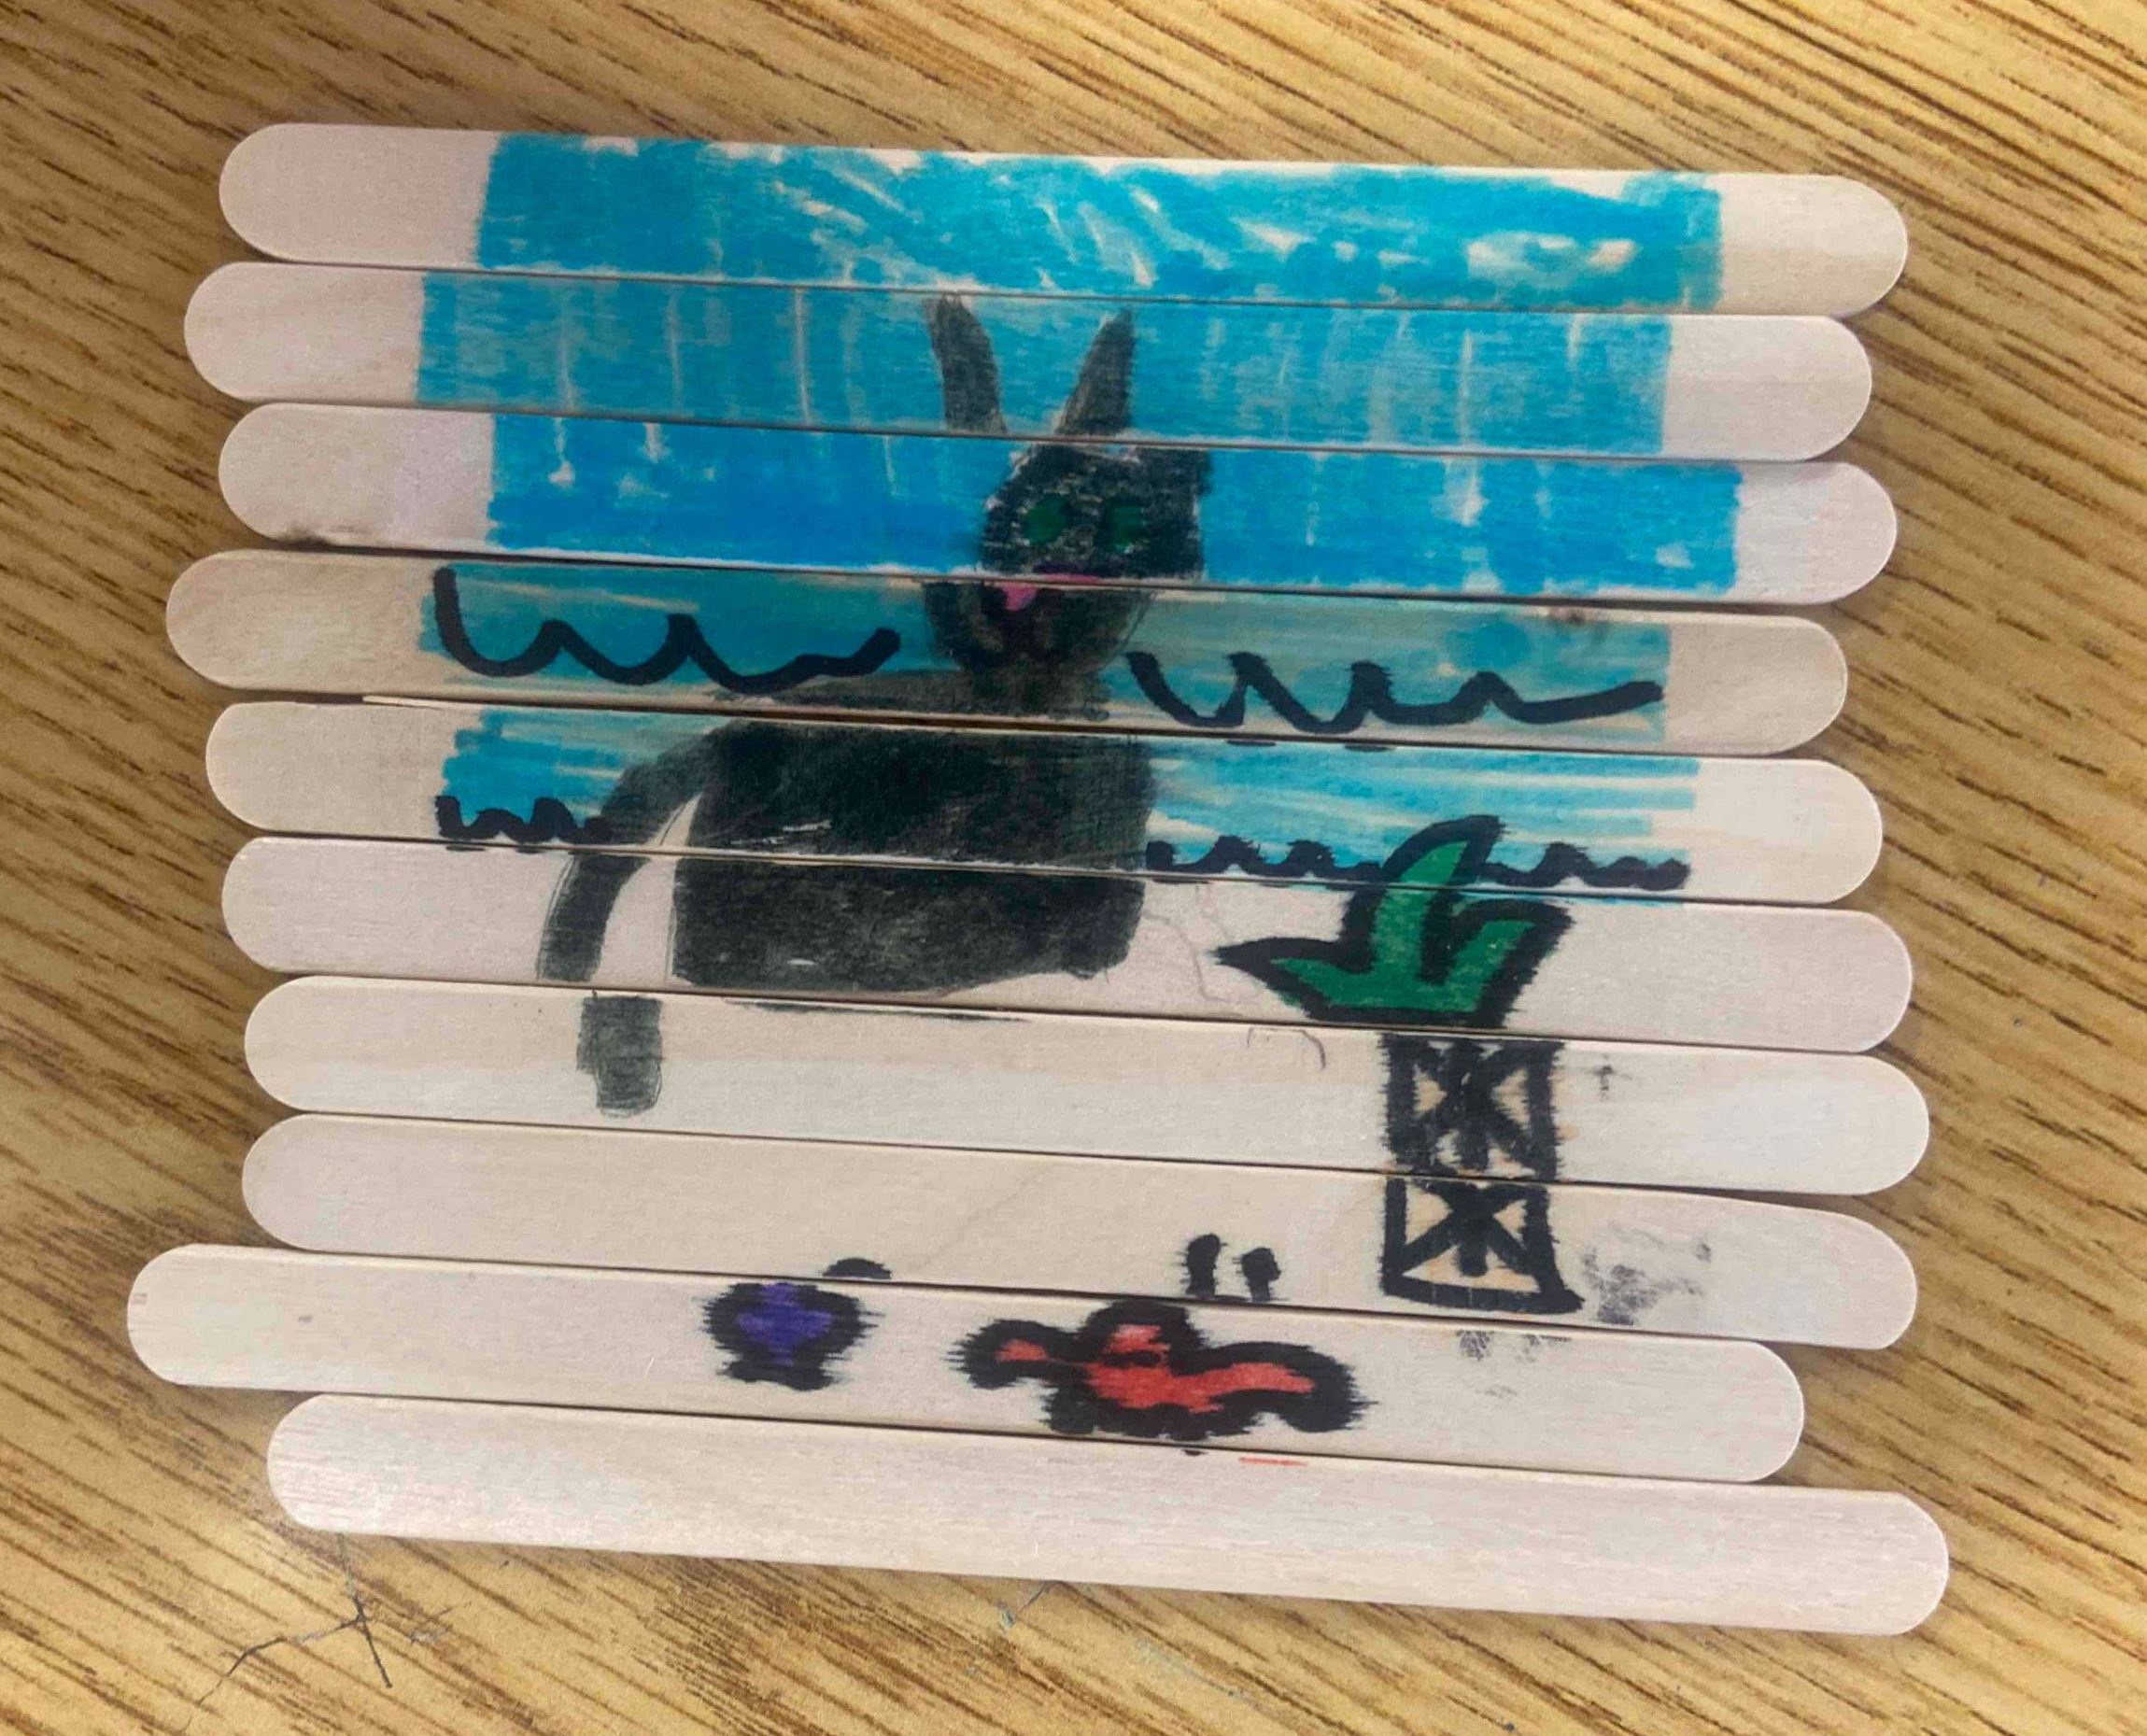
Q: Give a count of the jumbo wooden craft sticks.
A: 10